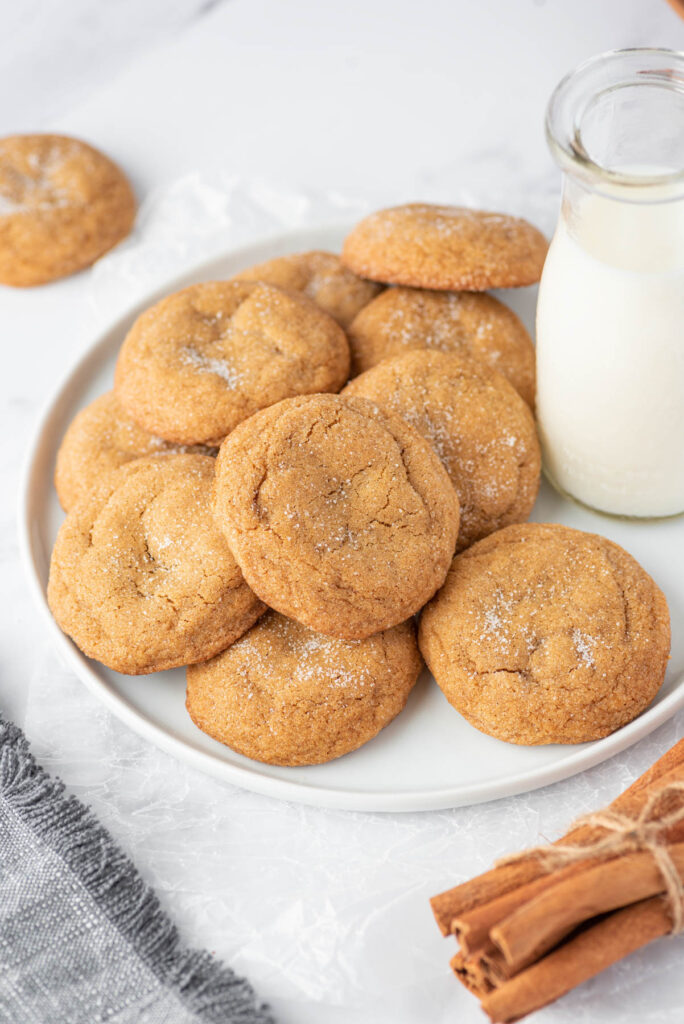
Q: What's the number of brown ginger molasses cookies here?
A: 11